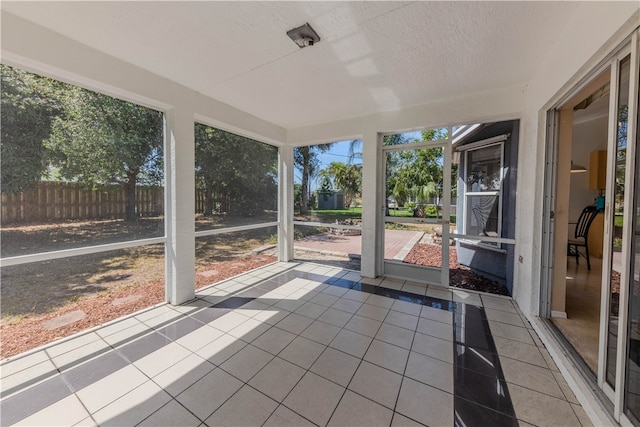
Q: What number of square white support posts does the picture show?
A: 3